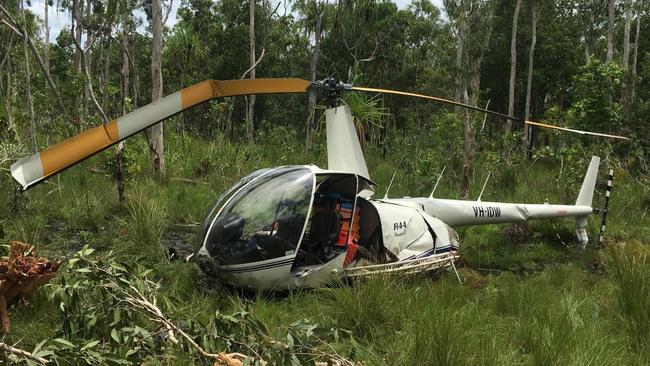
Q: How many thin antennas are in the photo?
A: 3